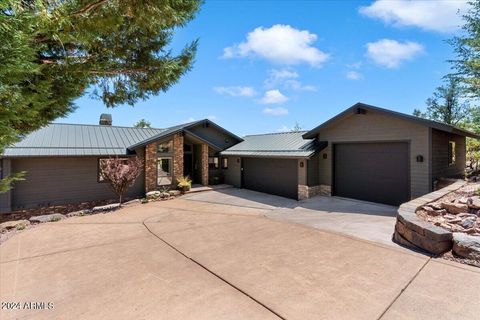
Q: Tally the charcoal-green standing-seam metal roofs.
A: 2